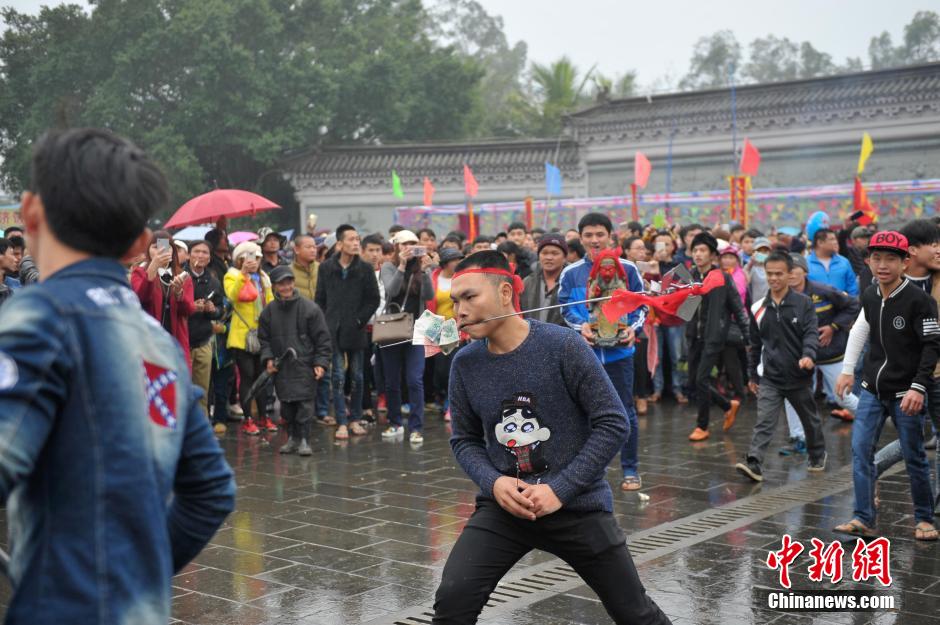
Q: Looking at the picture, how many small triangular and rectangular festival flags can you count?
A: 7